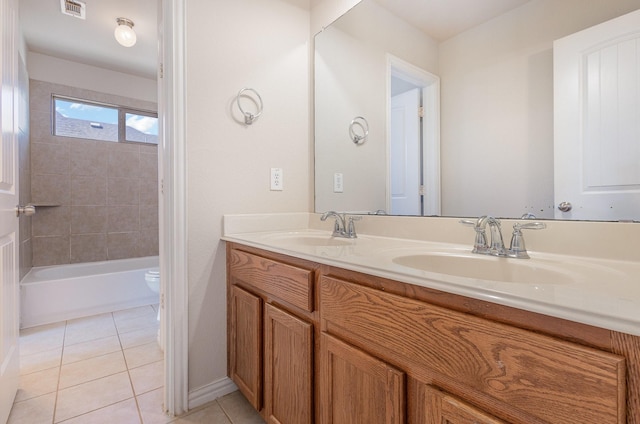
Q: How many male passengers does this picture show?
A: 0